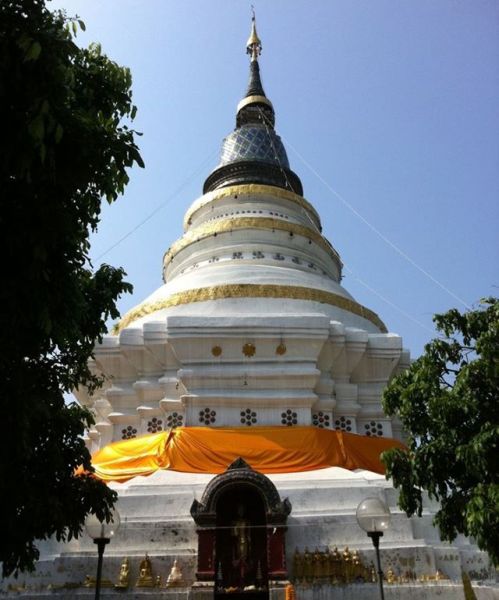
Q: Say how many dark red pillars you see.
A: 2